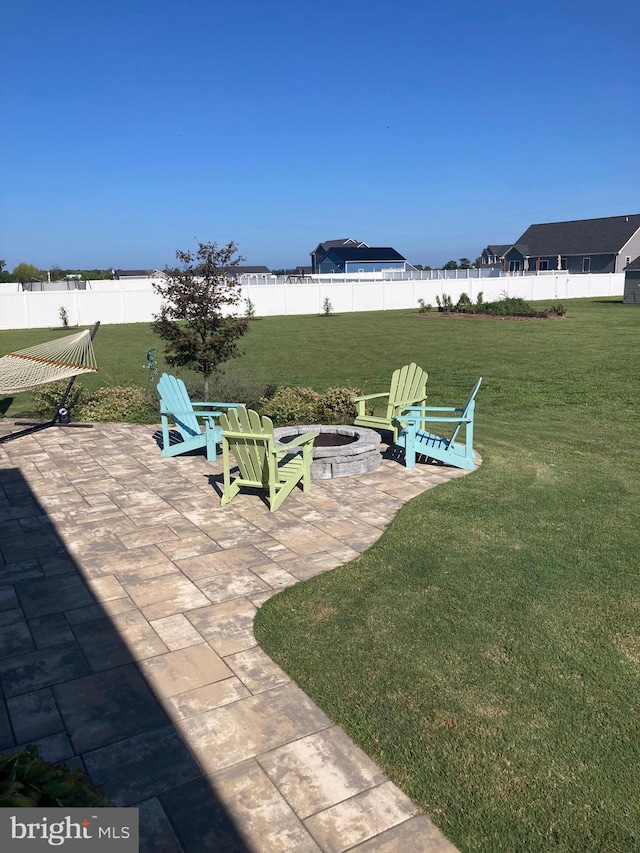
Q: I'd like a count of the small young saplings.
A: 3